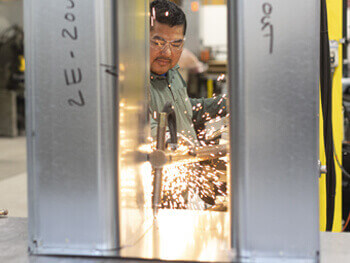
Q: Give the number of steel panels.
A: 2